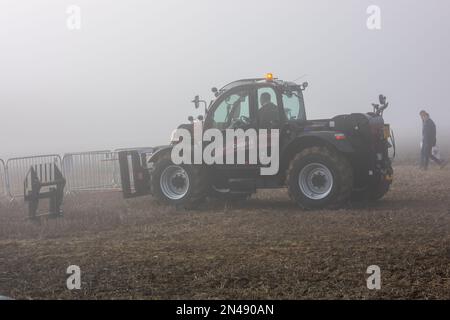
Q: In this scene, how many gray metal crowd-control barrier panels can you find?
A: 4